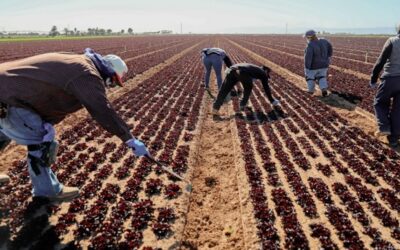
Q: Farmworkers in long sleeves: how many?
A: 5